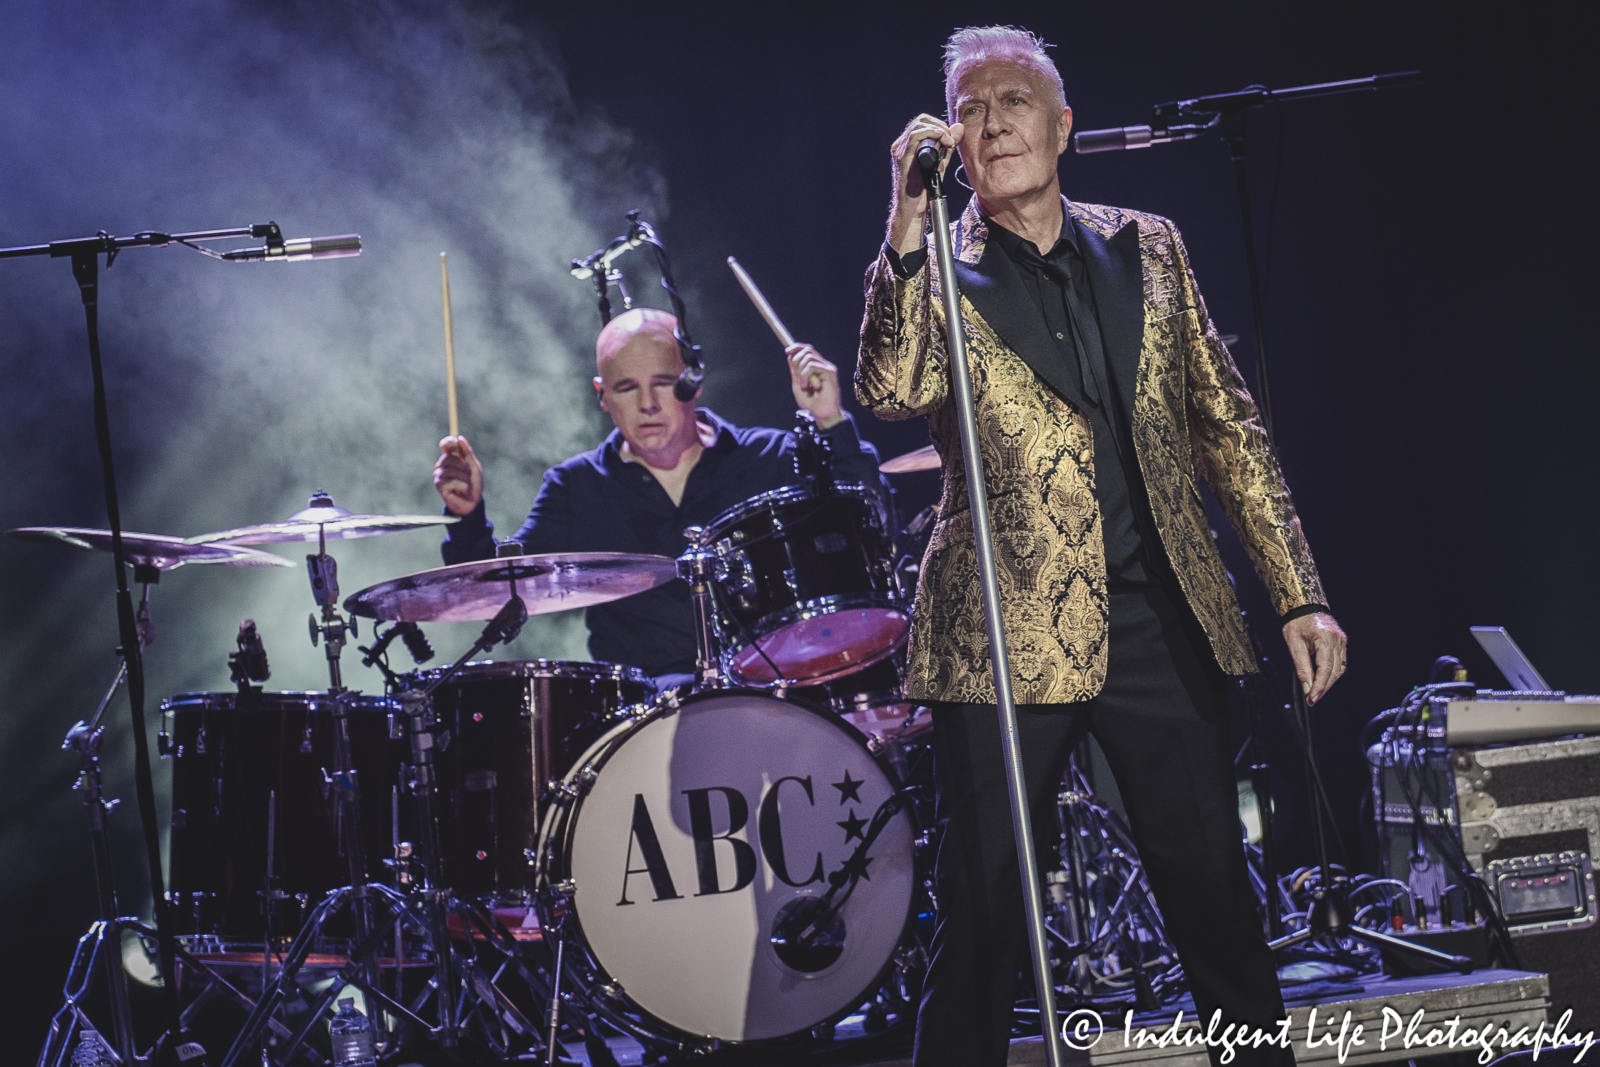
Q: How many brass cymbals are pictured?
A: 4